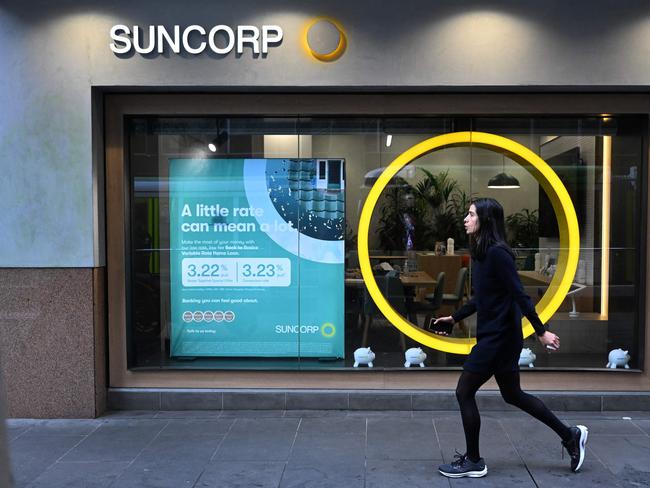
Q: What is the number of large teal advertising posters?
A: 1